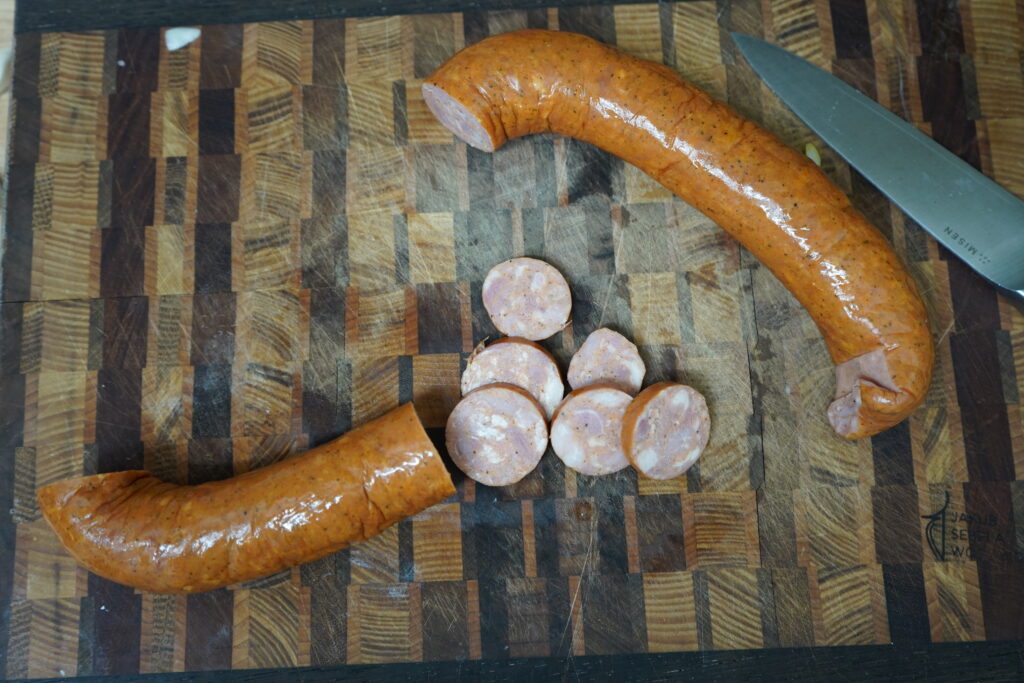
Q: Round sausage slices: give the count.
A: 6